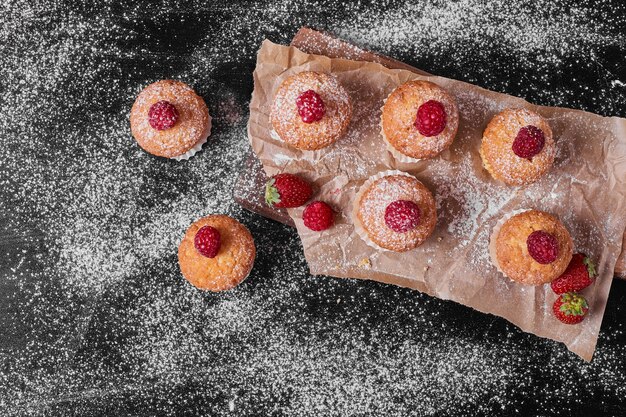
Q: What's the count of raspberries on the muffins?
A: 7